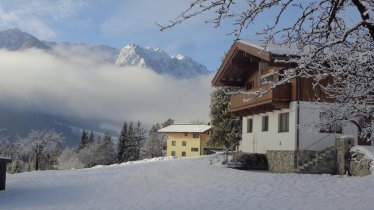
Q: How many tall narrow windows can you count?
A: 3